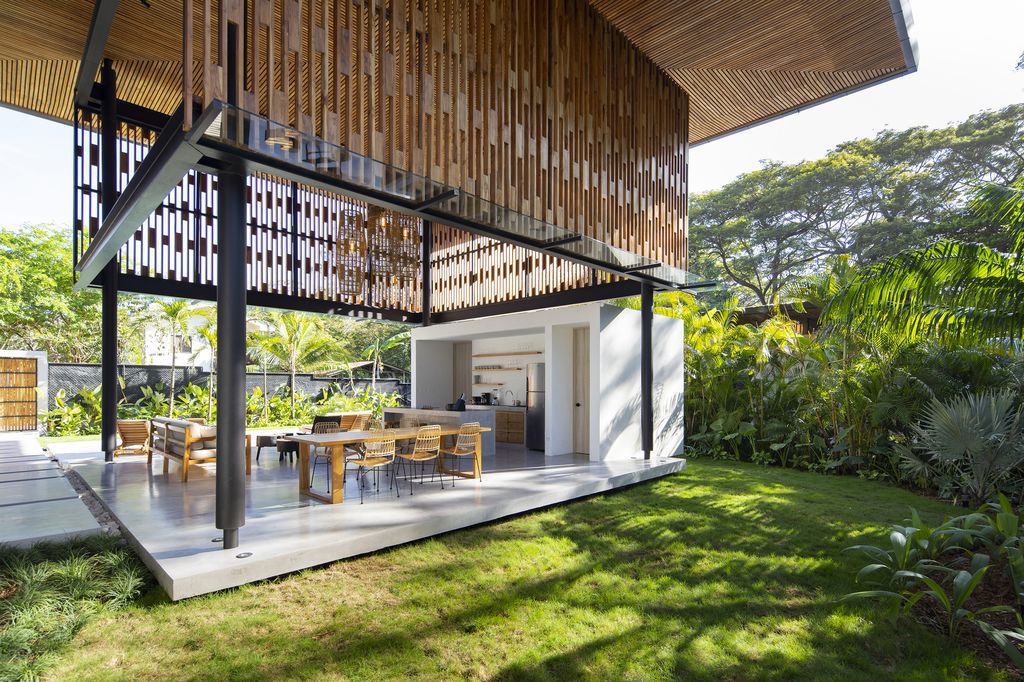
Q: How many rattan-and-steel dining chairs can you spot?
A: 6